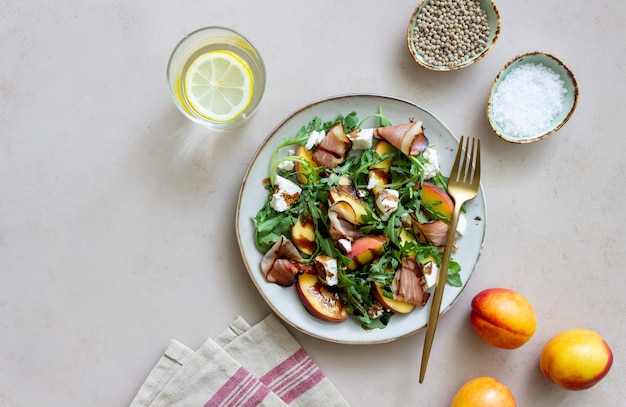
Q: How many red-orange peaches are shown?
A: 3